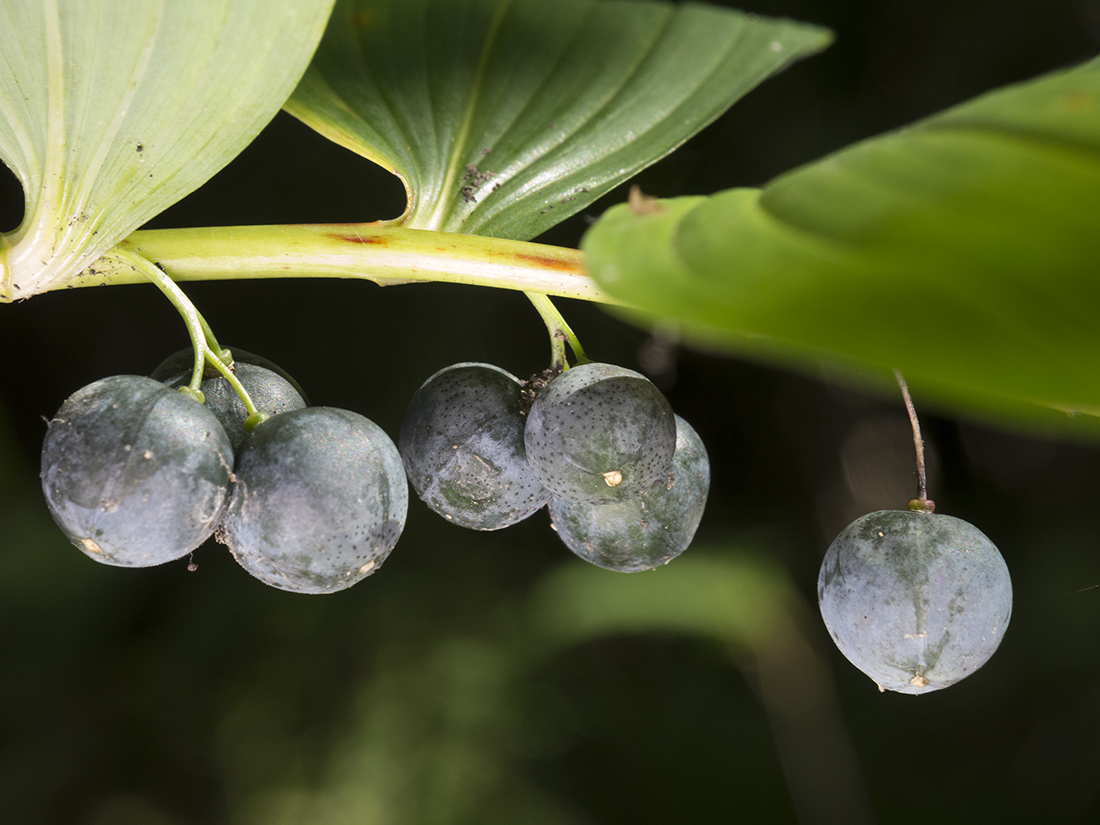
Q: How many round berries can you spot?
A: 7